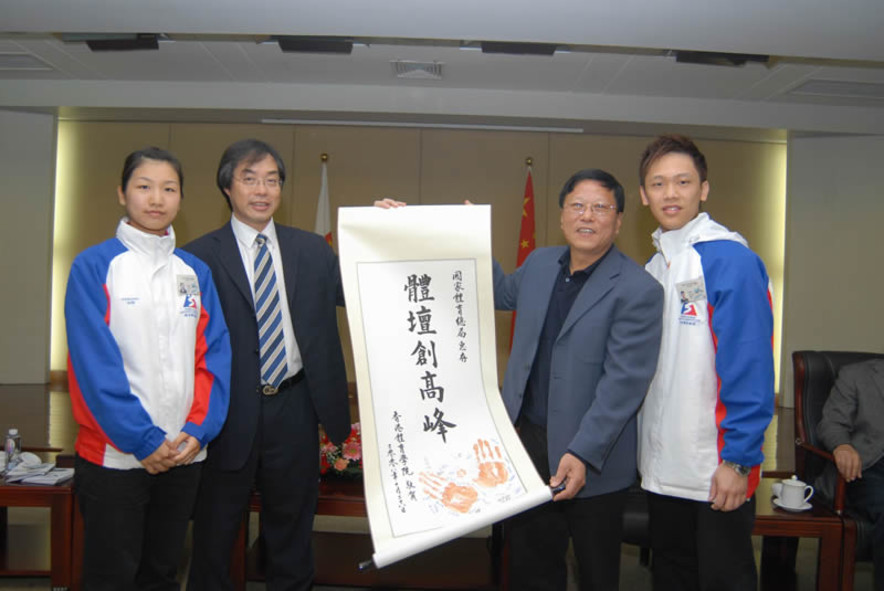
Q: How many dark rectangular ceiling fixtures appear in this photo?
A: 4